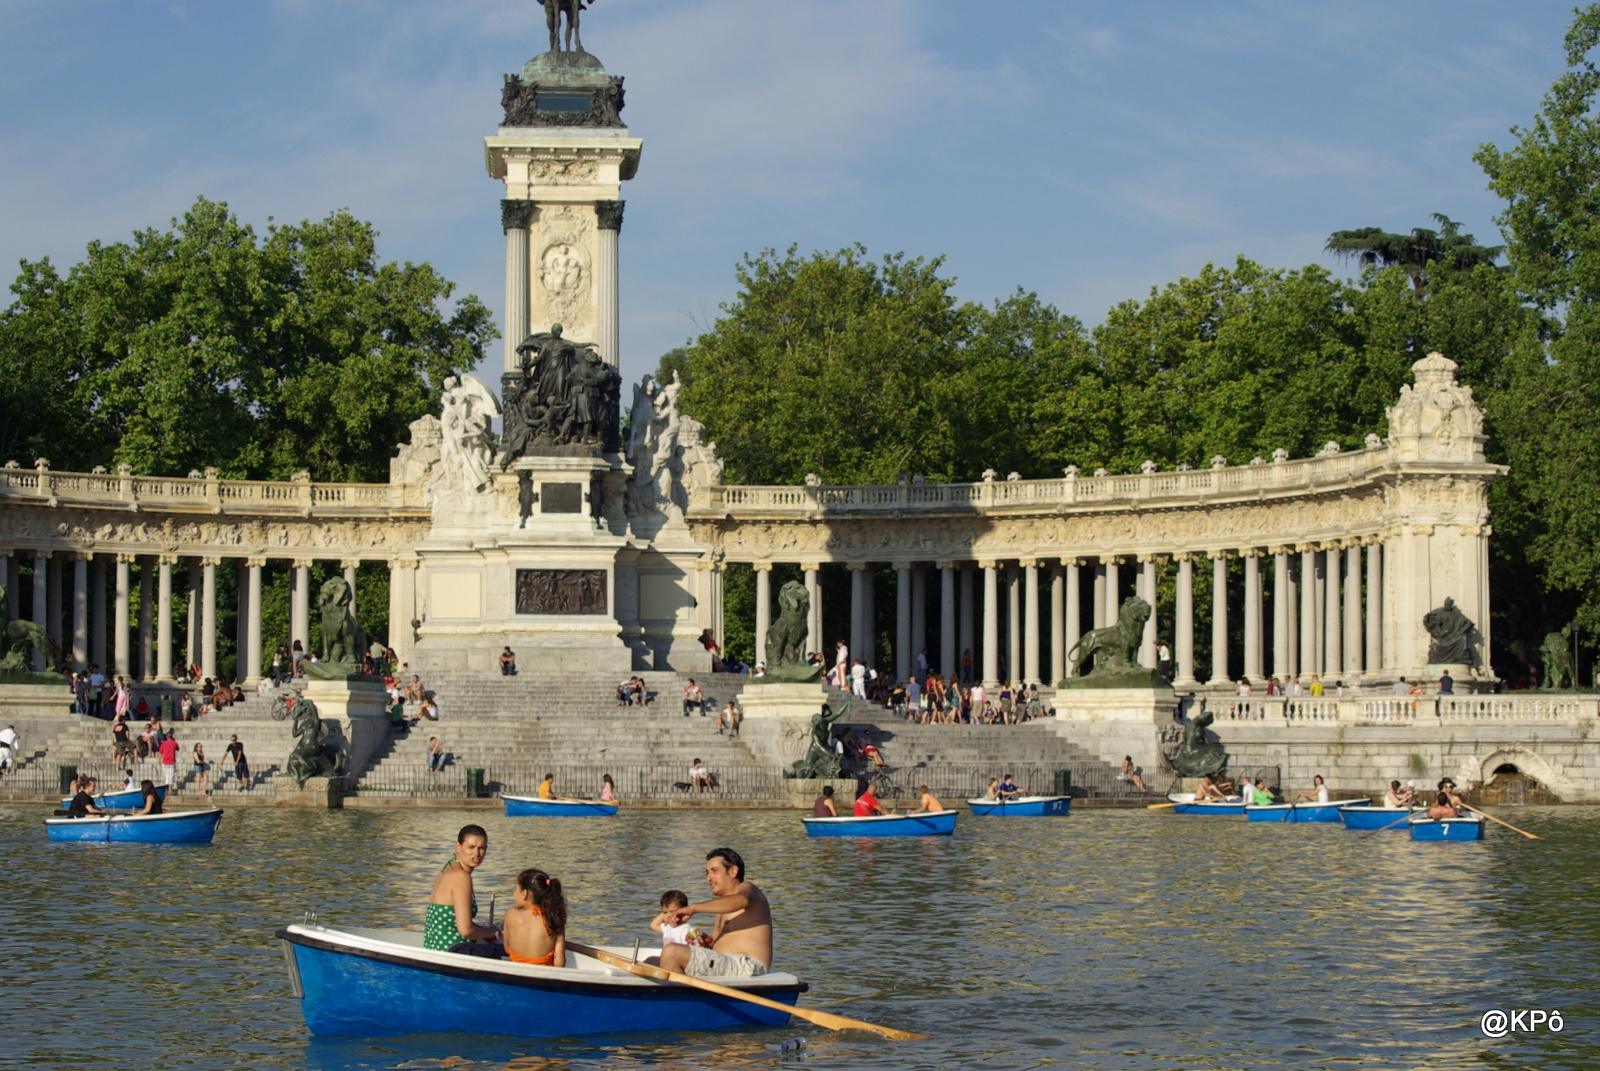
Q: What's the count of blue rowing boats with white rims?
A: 10